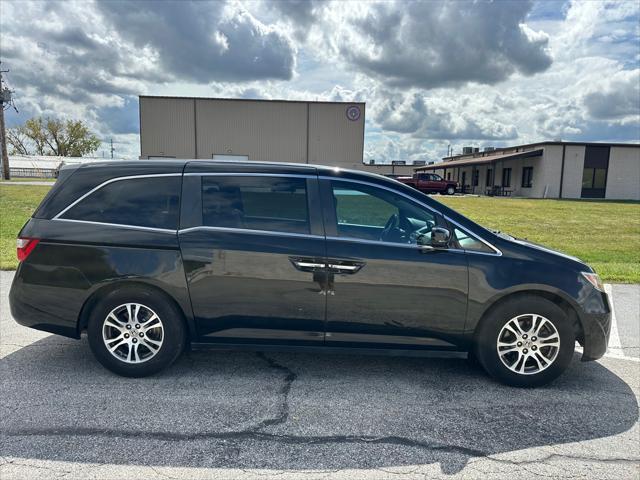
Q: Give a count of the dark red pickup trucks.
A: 1